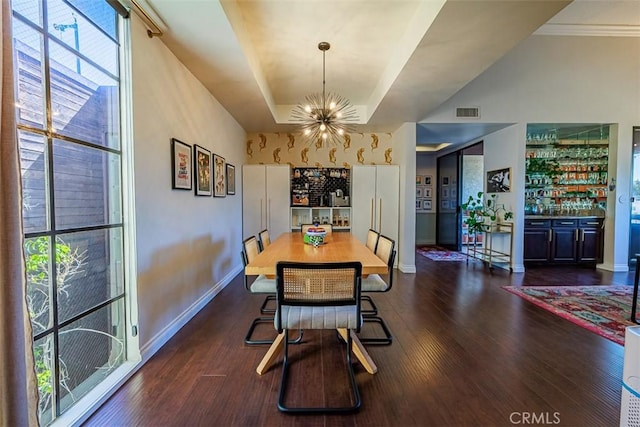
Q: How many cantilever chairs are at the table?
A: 6